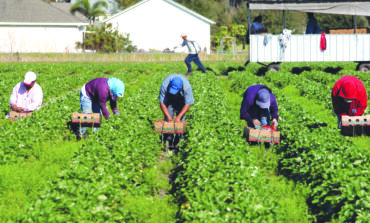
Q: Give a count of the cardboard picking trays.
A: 5